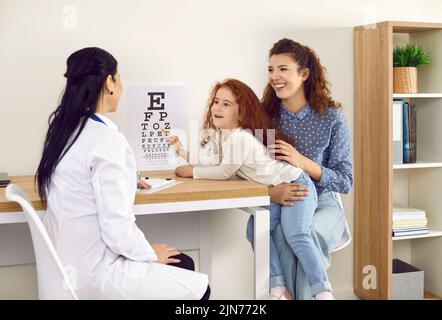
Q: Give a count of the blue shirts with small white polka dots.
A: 1